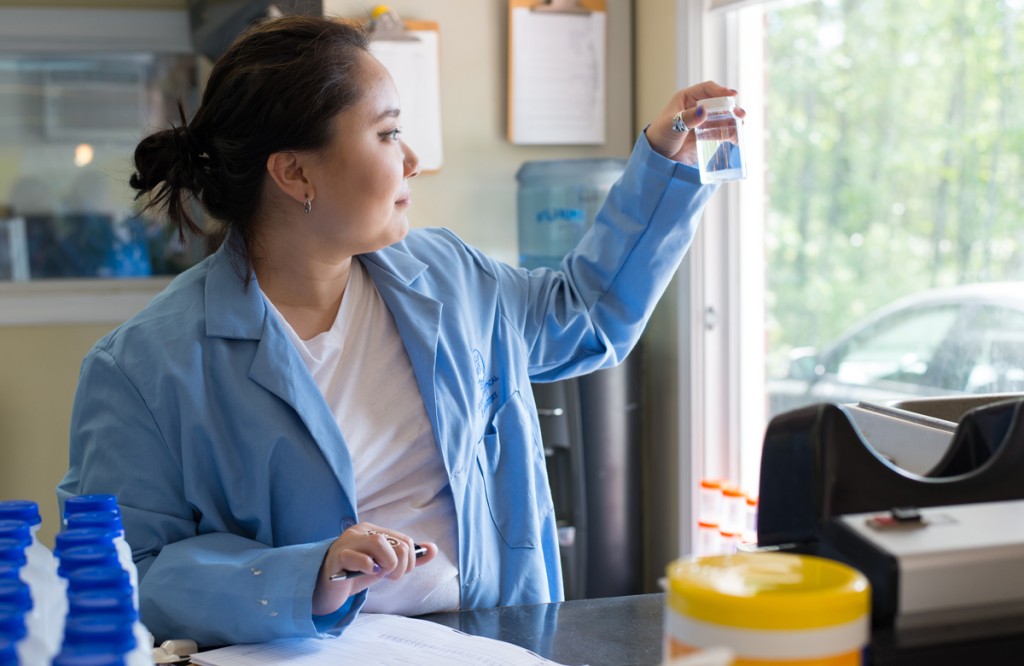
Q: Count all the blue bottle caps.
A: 15